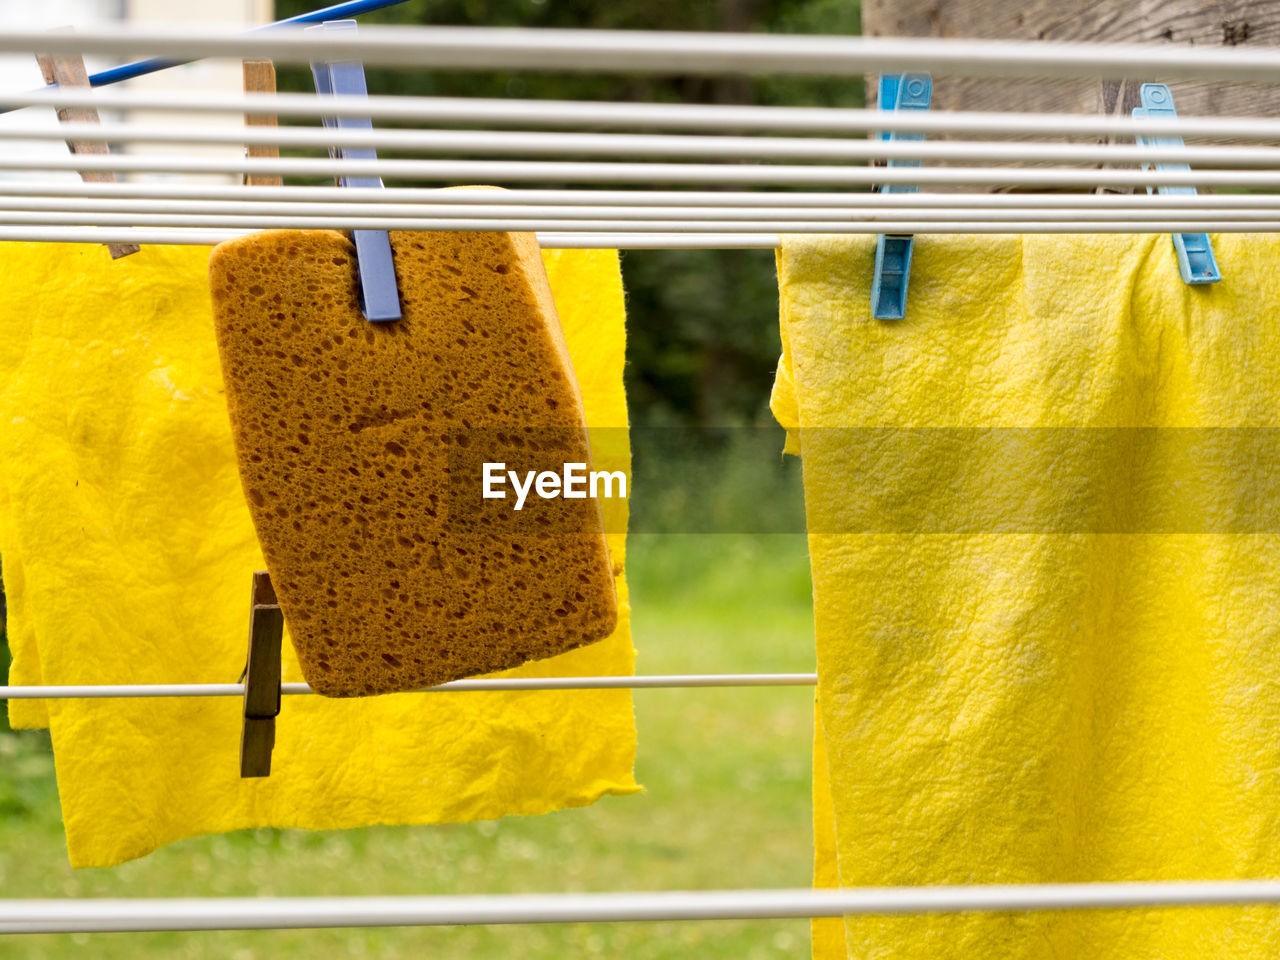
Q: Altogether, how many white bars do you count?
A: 10